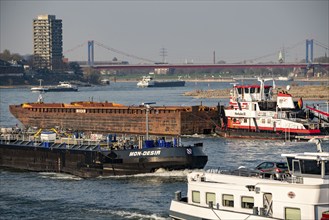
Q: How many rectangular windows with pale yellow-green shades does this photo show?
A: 5